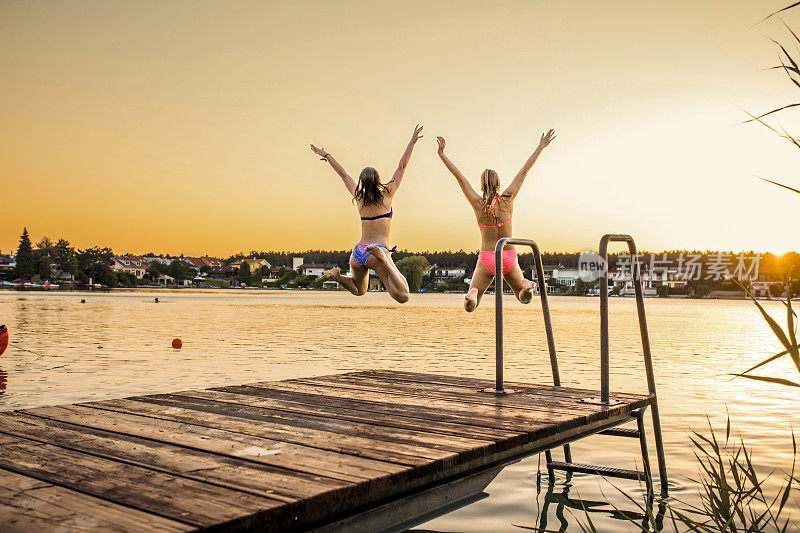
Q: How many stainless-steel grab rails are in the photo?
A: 2